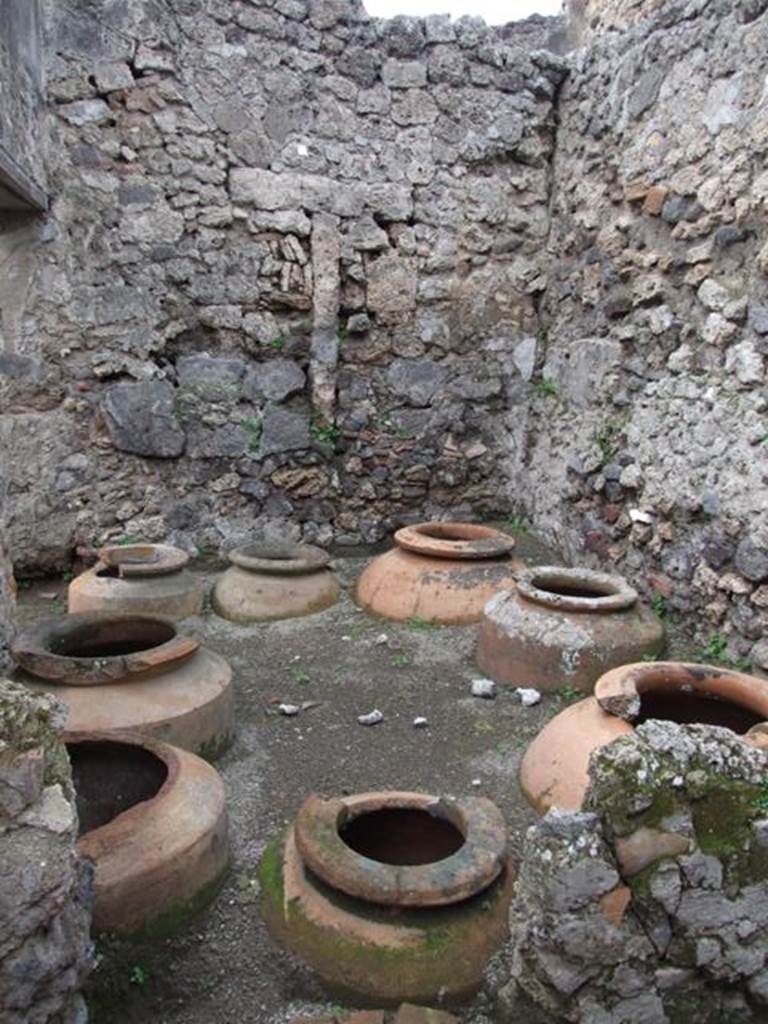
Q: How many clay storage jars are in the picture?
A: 8